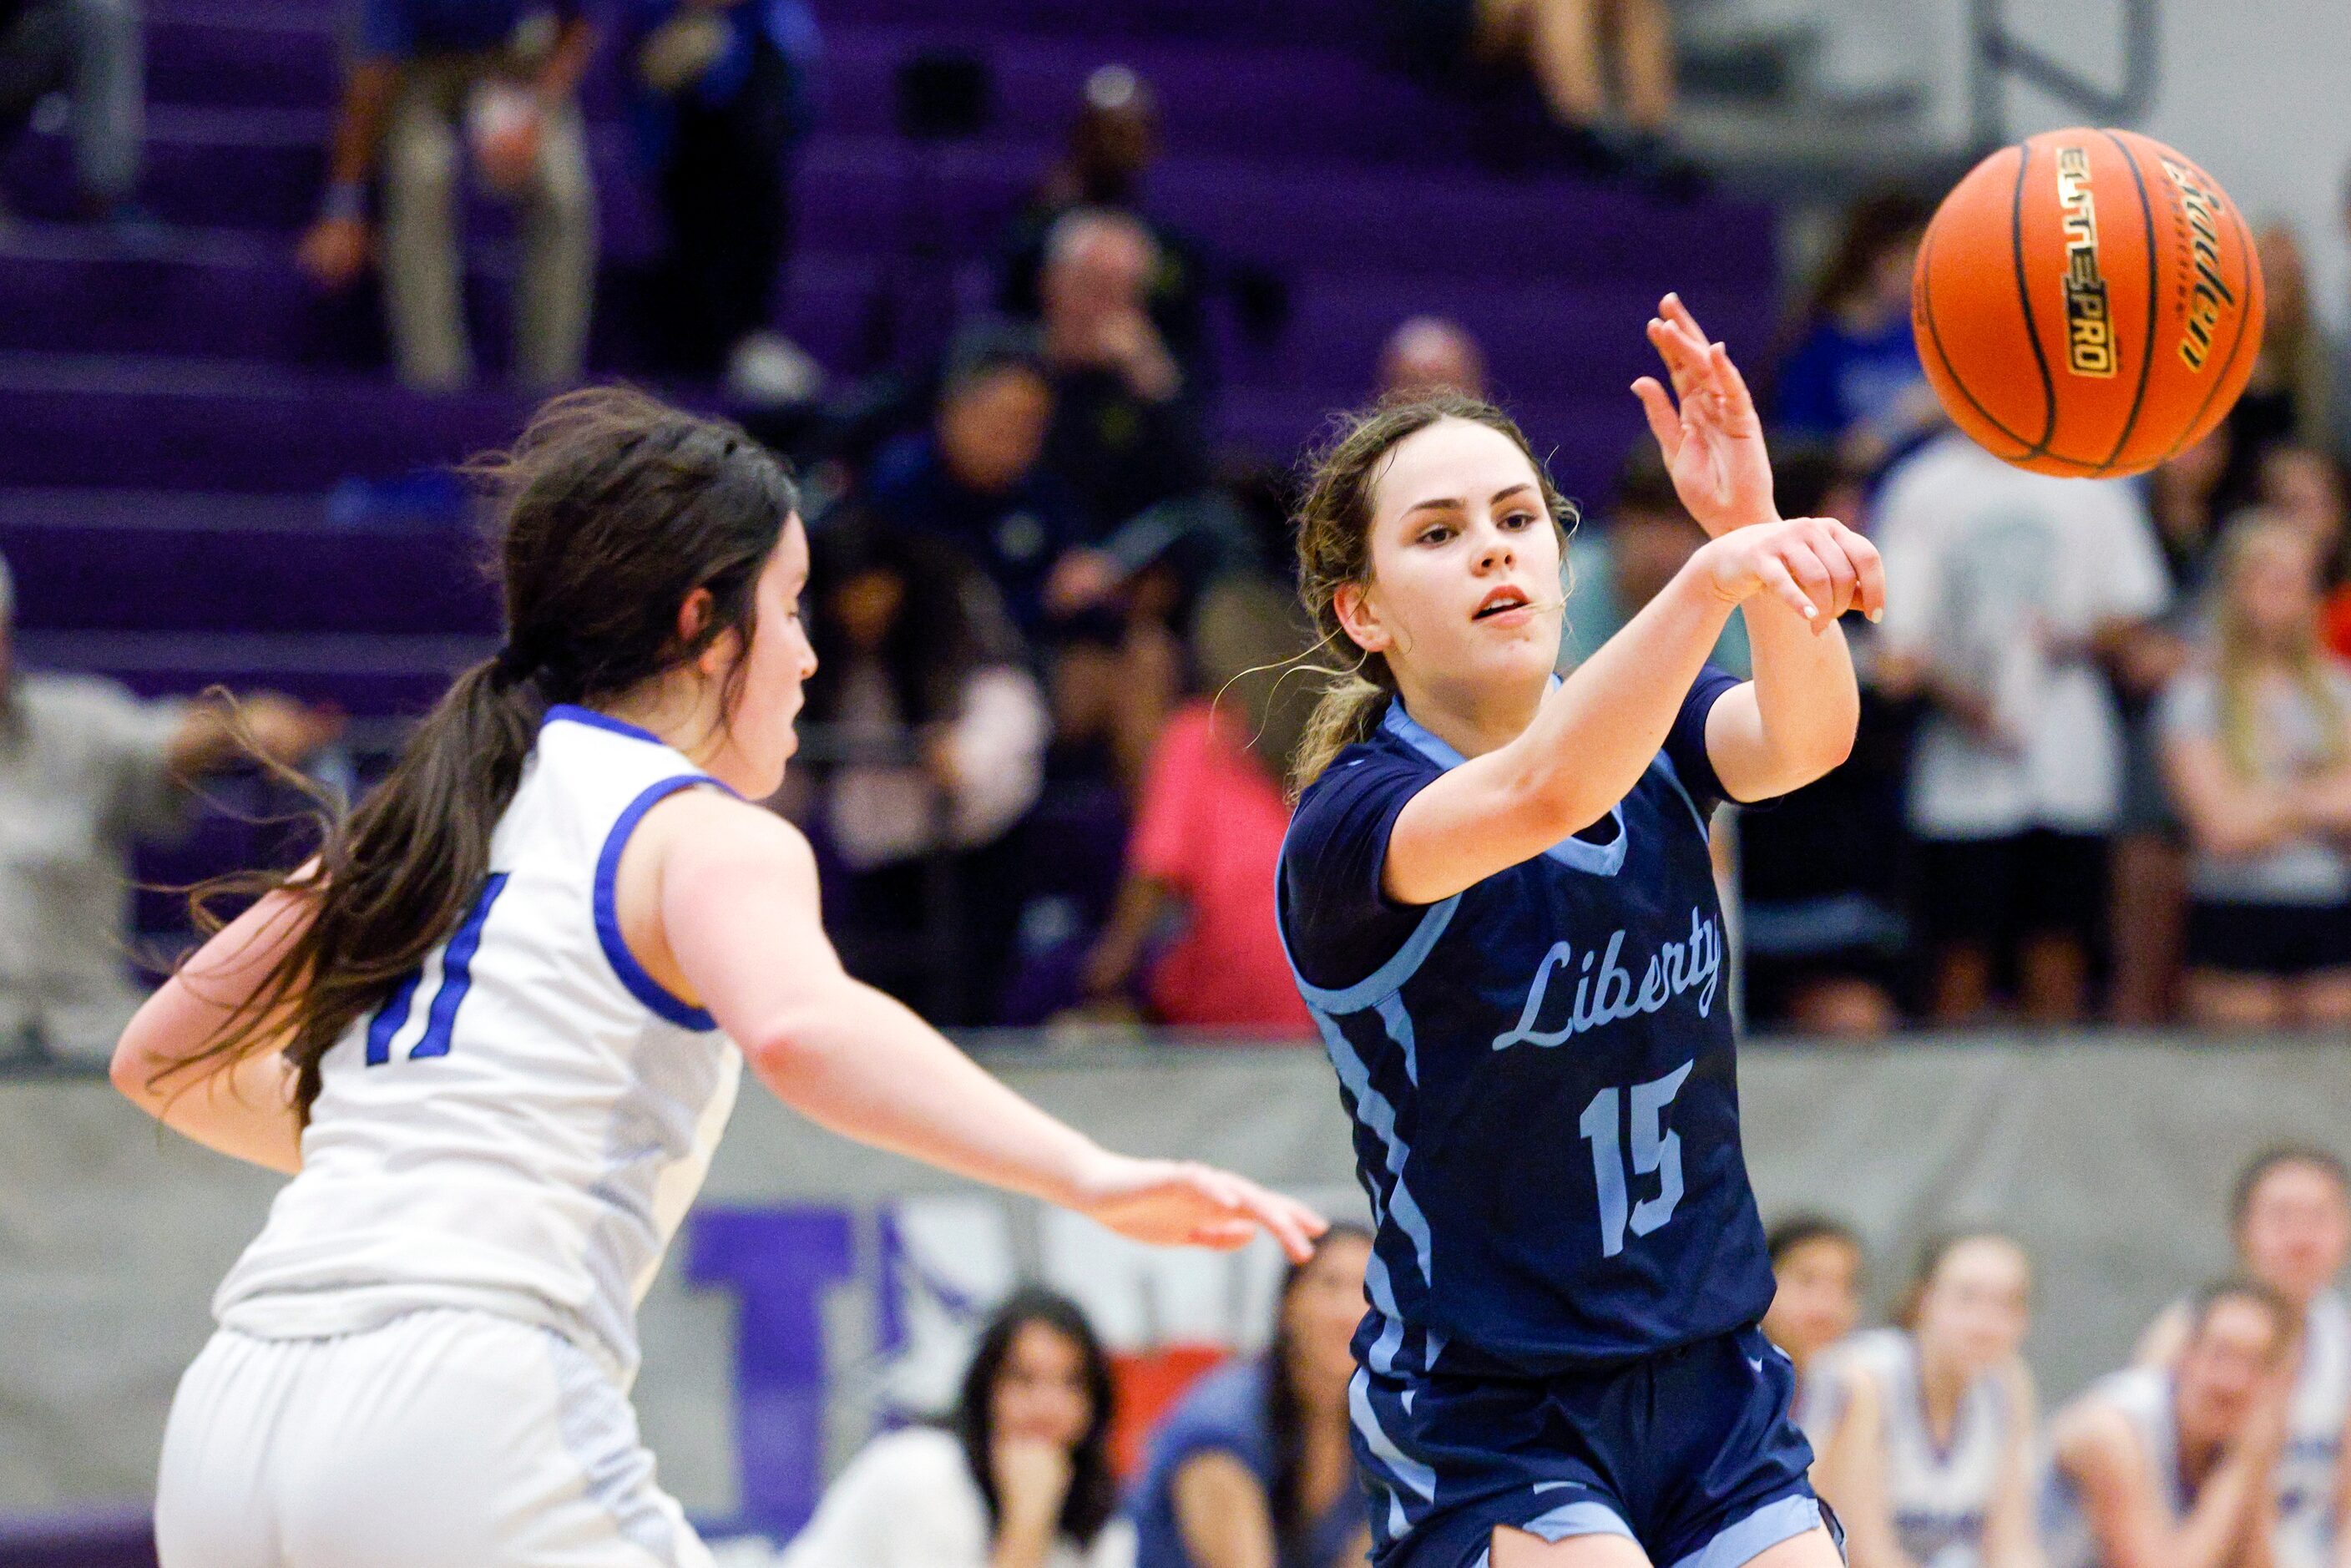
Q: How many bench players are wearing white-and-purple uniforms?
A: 4